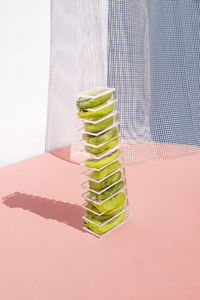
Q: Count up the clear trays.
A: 13